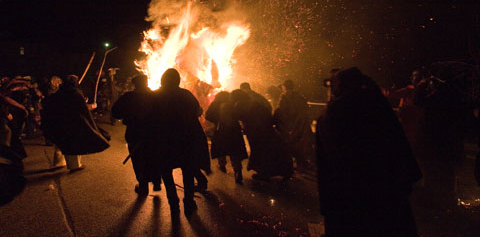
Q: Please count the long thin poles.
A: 2